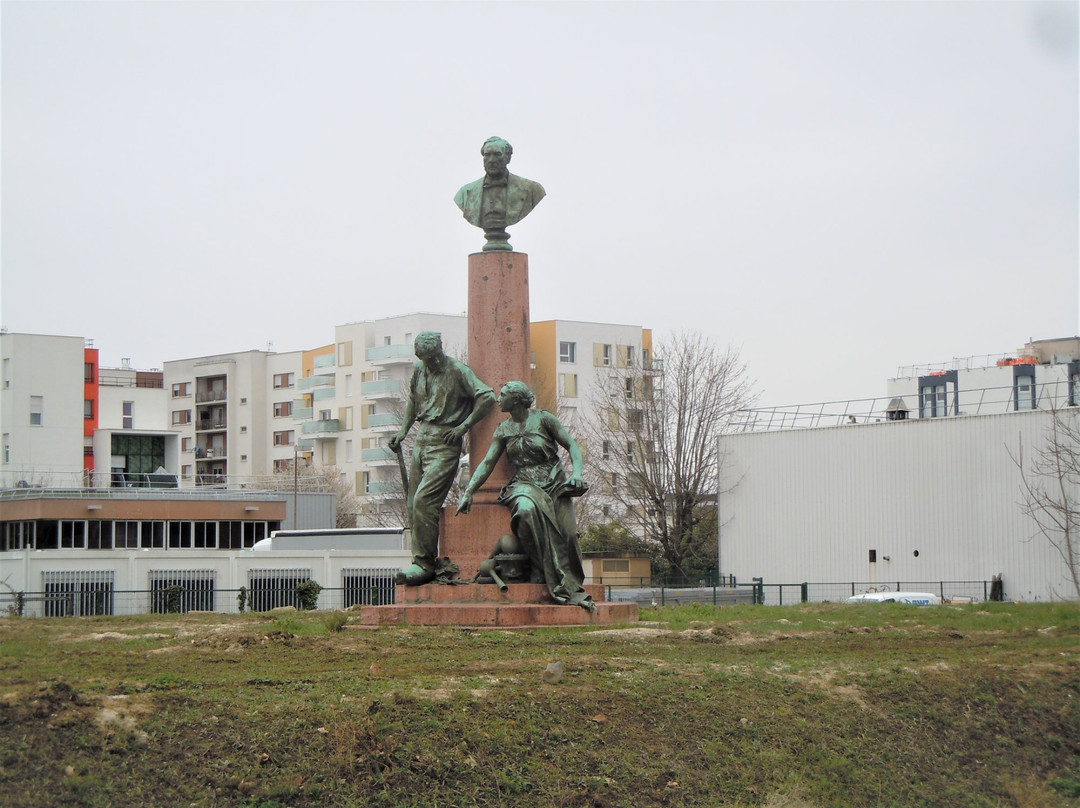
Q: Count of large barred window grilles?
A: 4